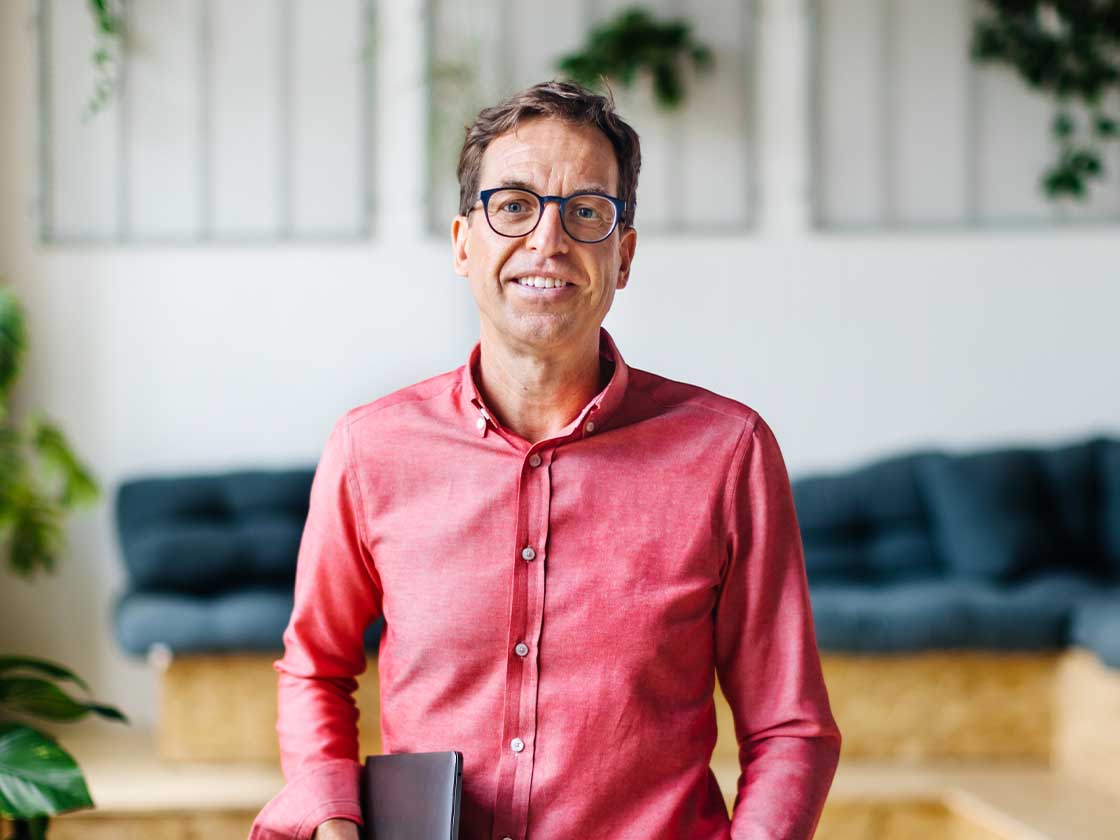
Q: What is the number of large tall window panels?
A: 3